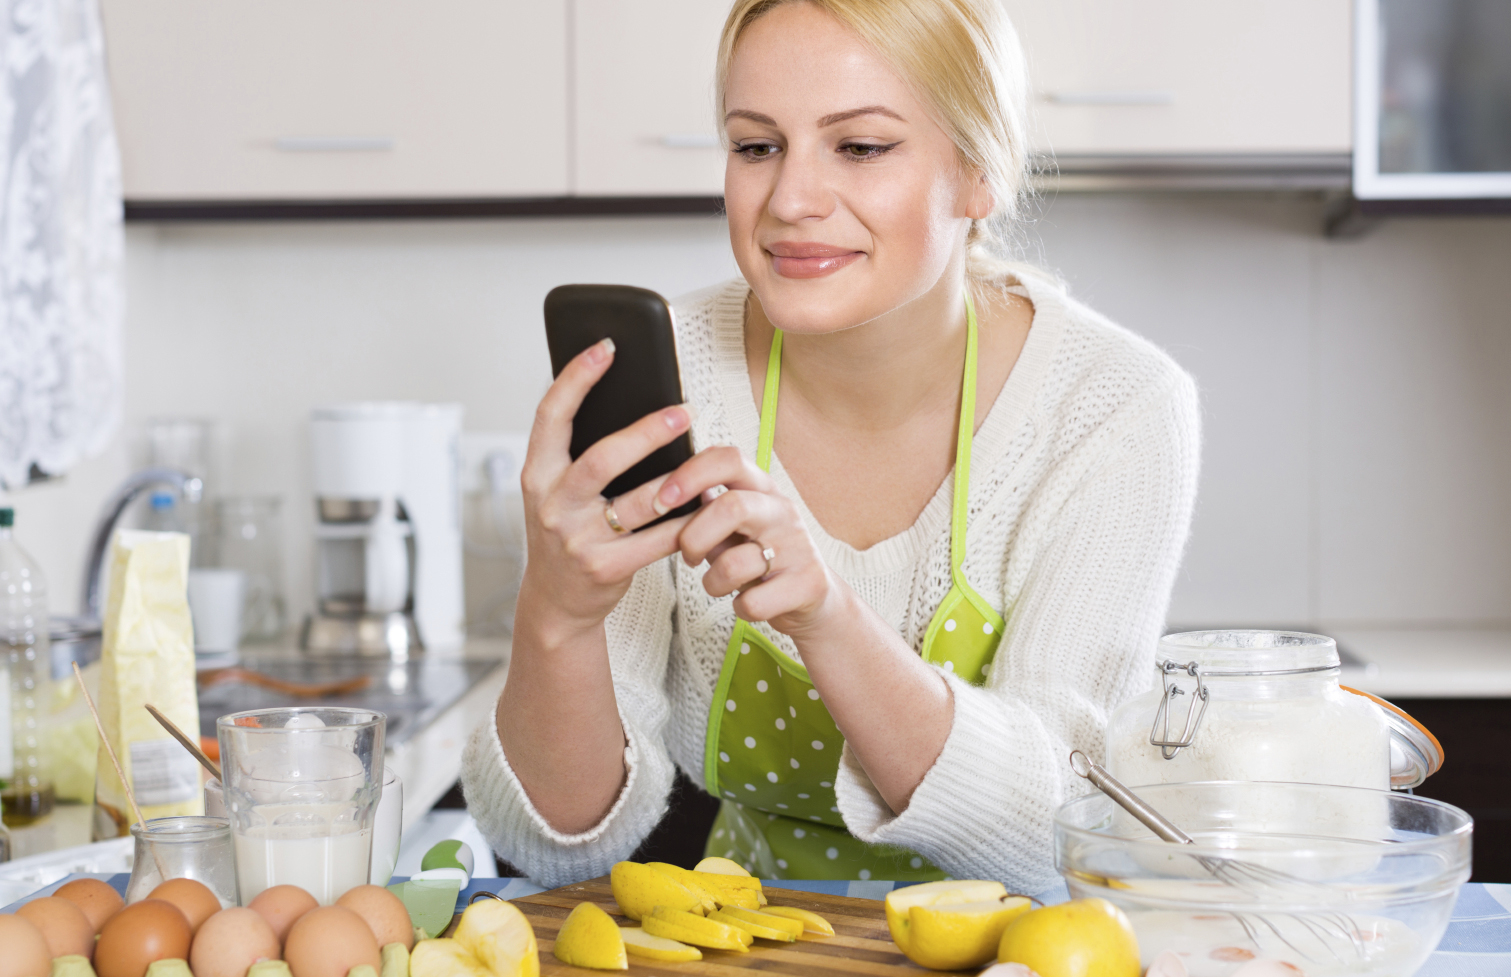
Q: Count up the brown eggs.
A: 9